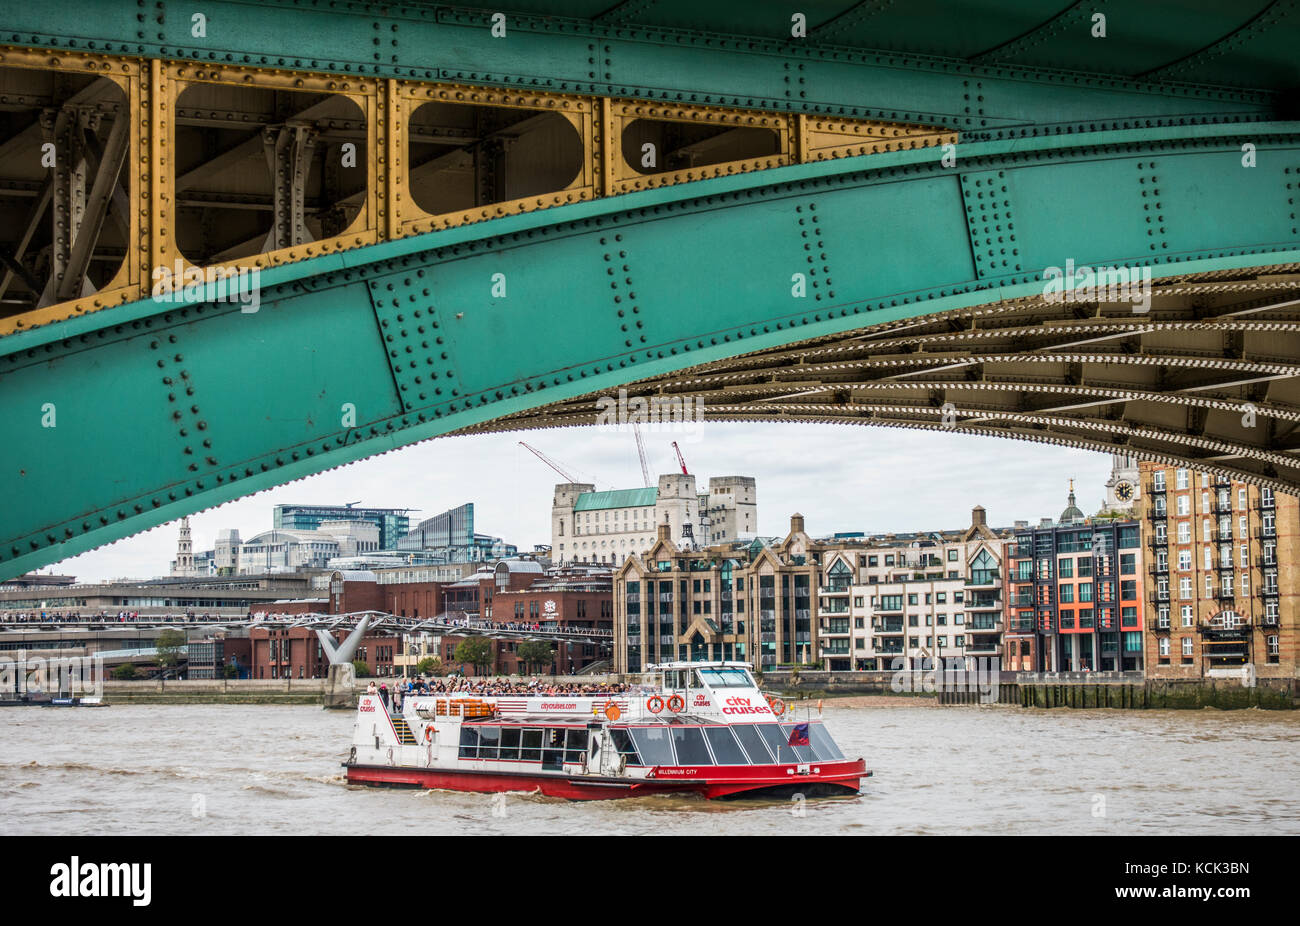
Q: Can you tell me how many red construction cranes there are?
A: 2